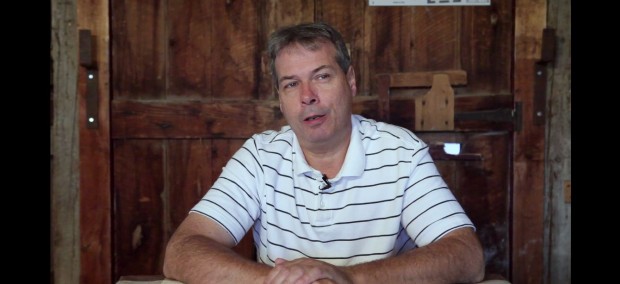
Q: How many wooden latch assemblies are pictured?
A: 1